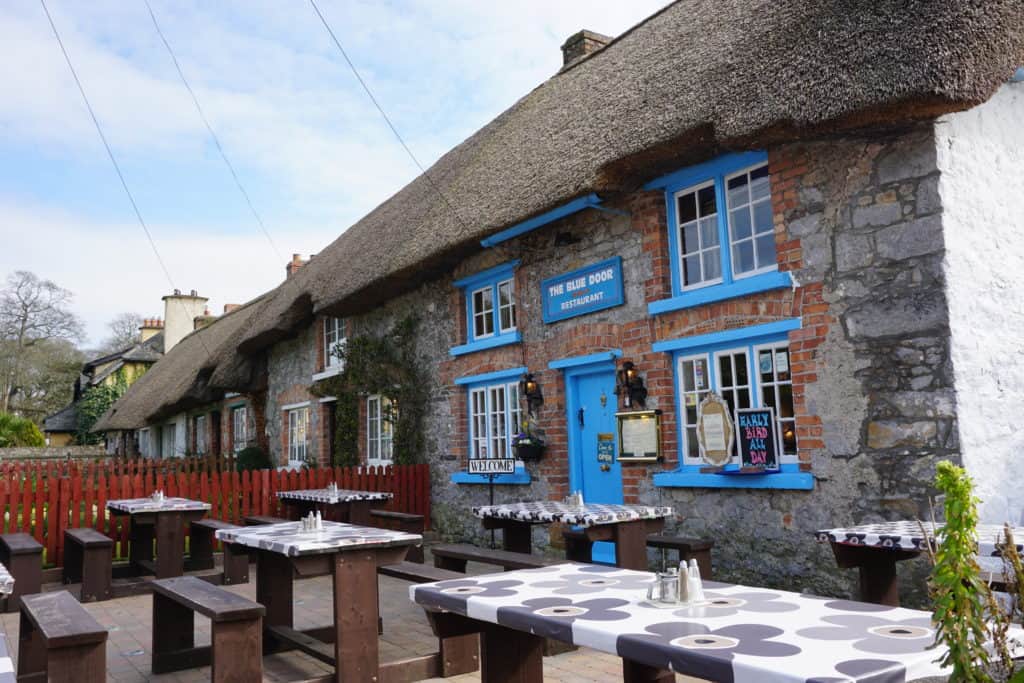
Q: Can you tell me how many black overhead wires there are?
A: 3